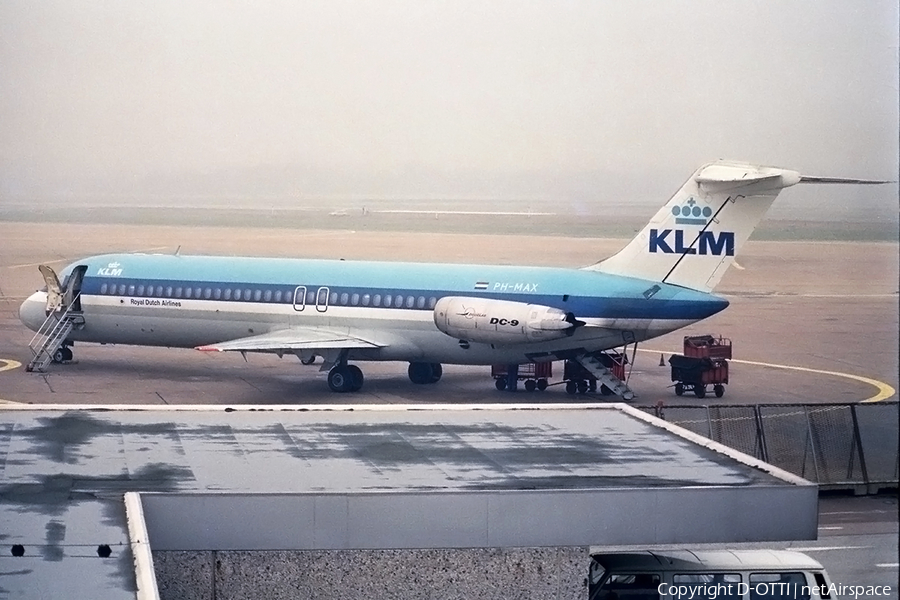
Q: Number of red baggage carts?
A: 4